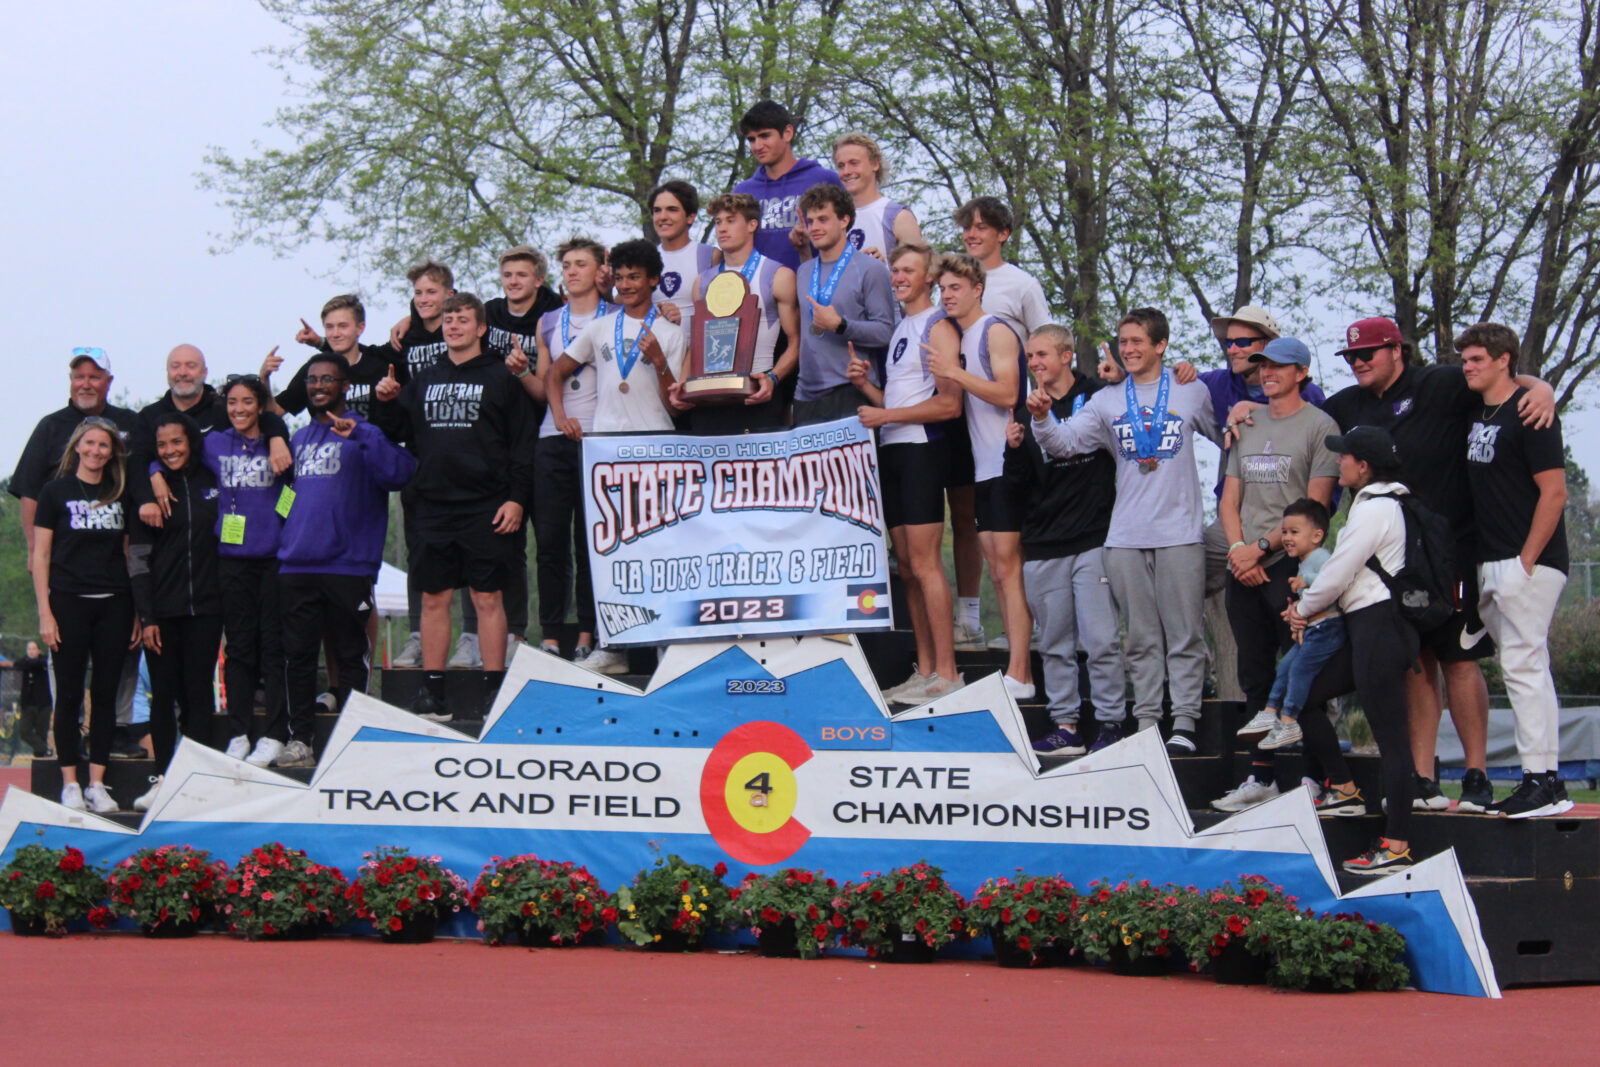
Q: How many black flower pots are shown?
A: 12